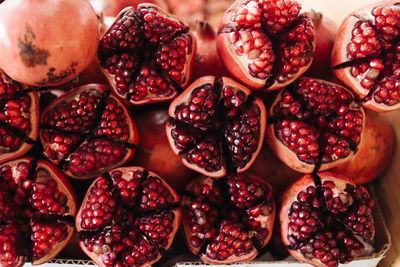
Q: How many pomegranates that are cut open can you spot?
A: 11